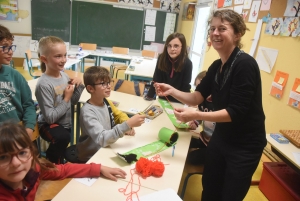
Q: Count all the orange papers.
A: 2